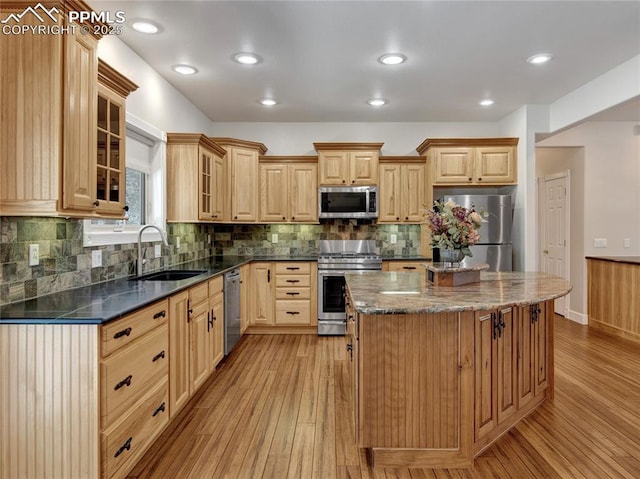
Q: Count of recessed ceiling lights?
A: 8